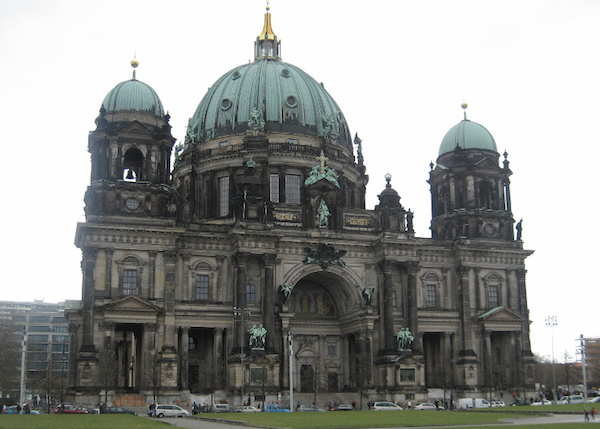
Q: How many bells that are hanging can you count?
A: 1